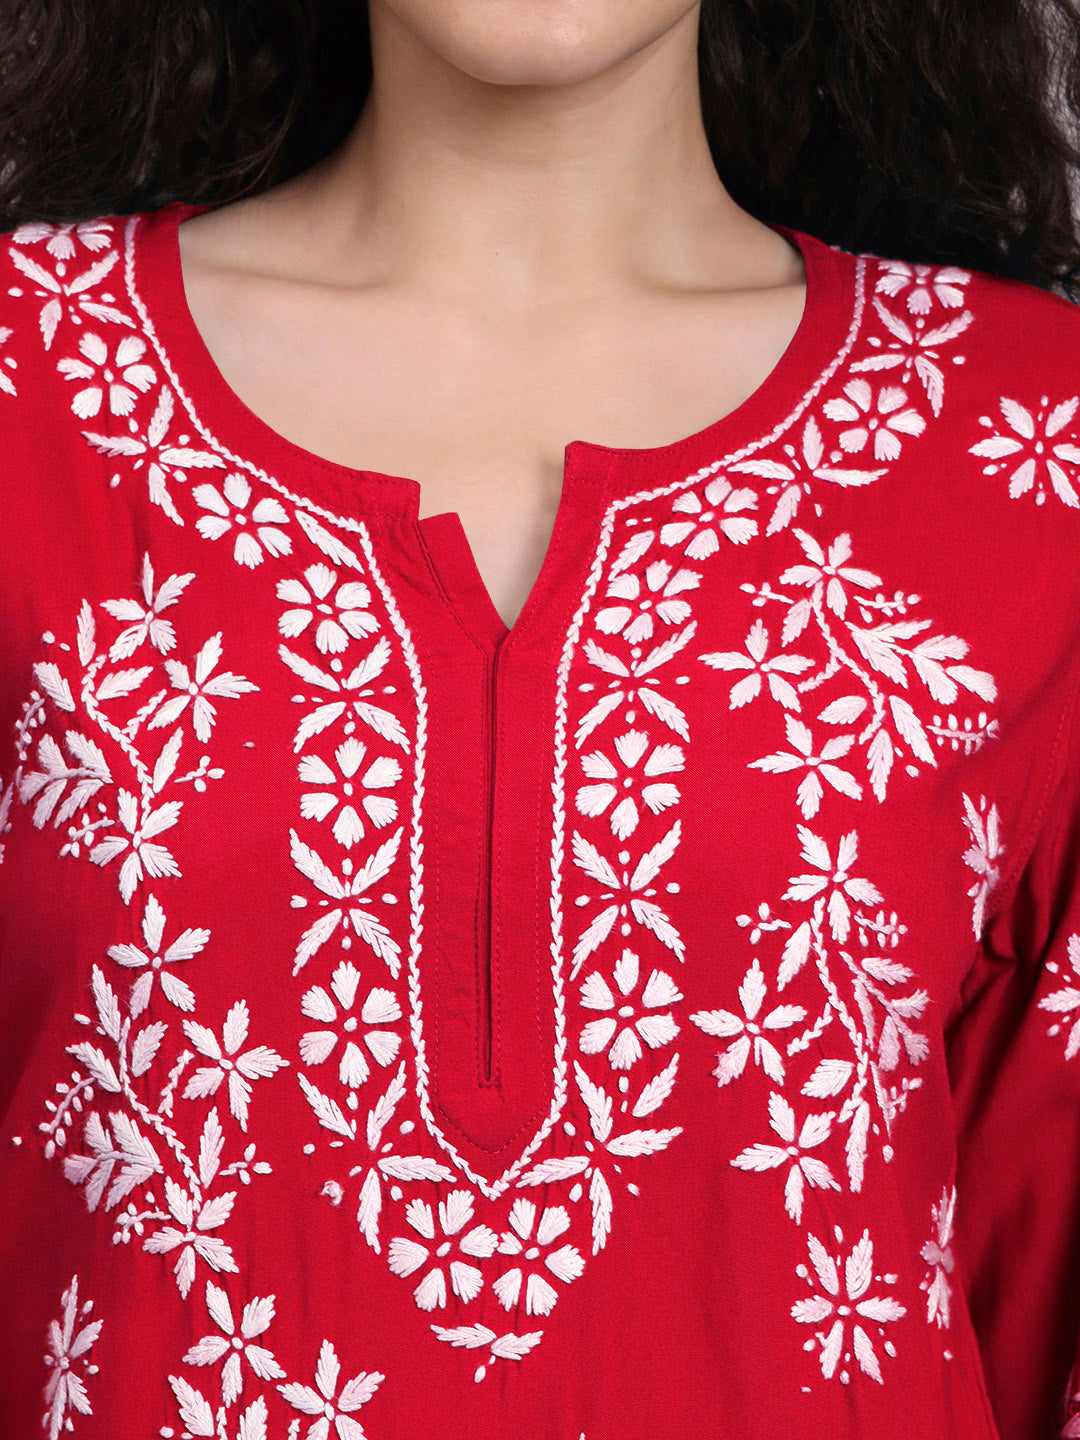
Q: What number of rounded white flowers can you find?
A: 14